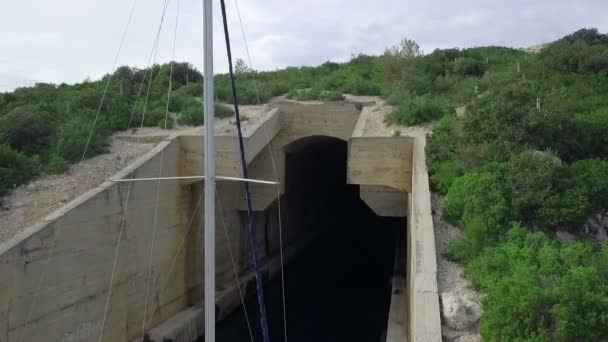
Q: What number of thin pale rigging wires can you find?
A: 7